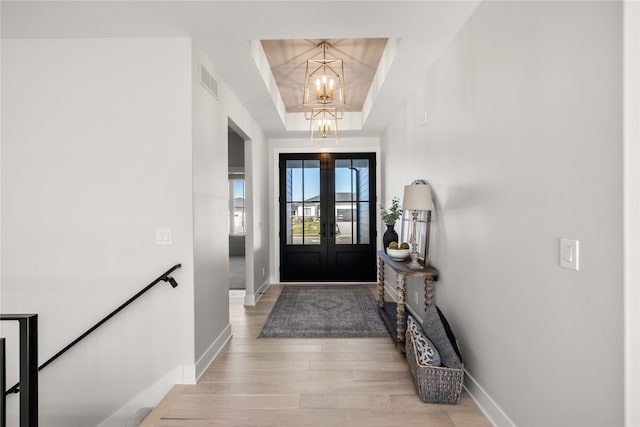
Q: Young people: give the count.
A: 0